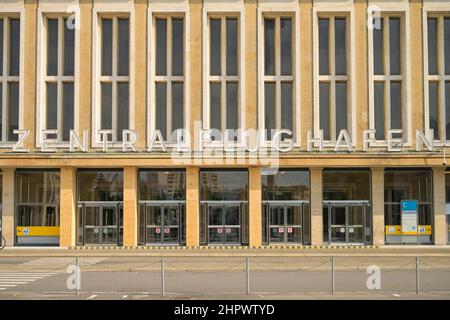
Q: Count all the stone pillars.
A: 8